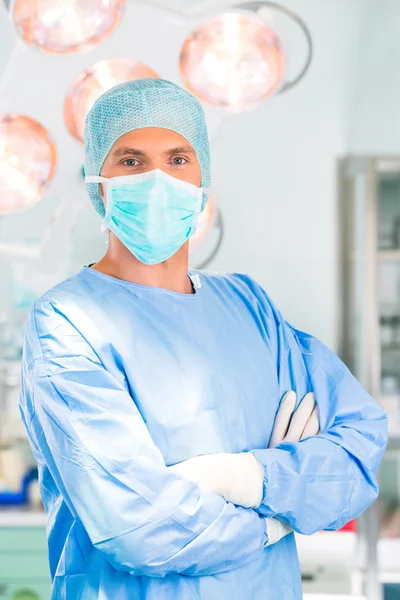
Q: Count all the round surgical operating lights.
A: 5